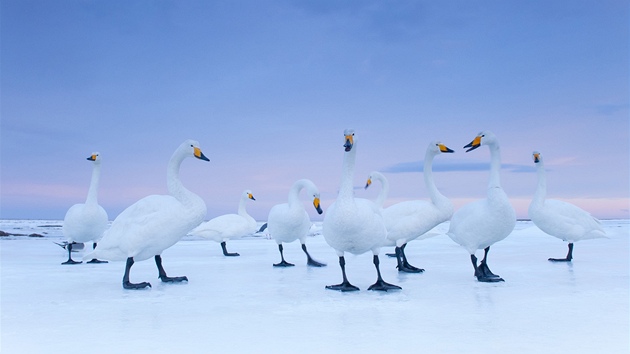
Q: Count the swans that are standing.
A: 9